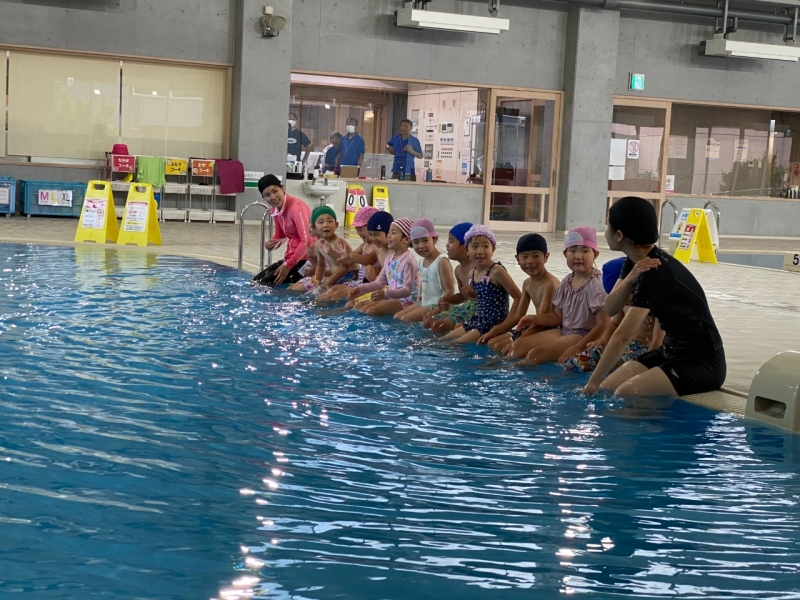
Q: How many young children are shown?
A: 11